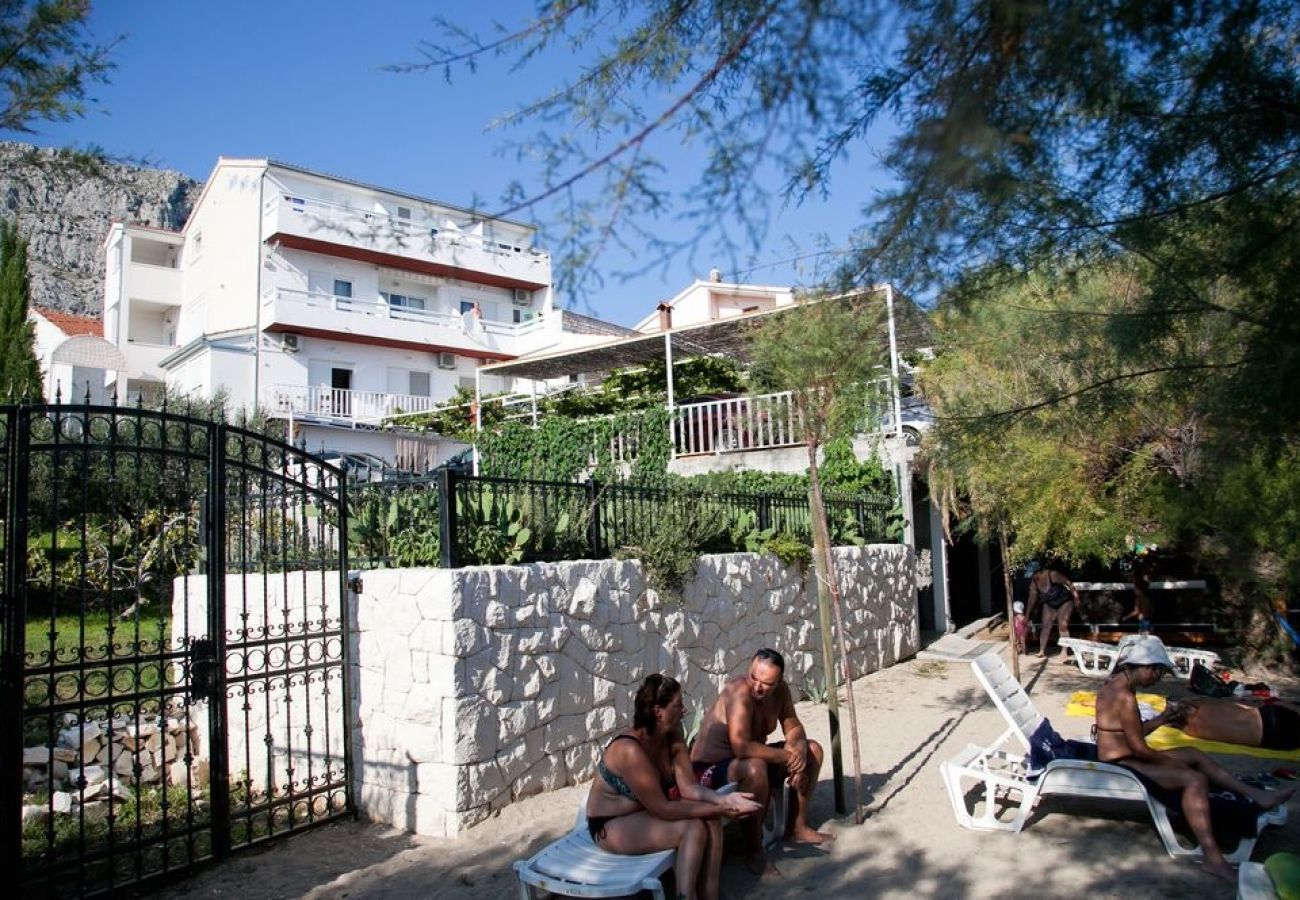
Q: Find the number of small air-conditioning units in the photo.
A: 3